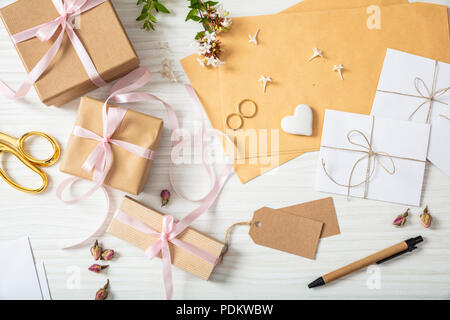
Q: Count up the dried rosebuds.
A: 7